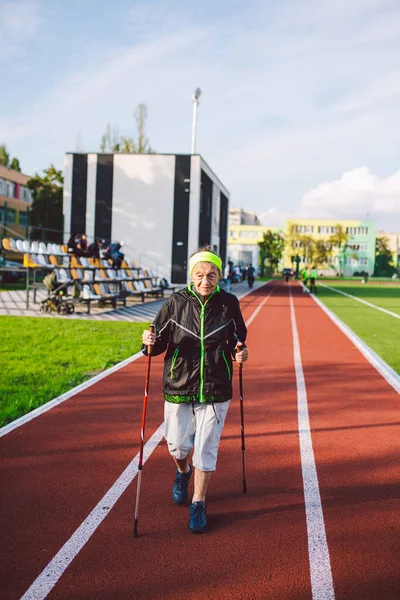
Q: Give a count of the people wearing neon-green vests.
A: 2